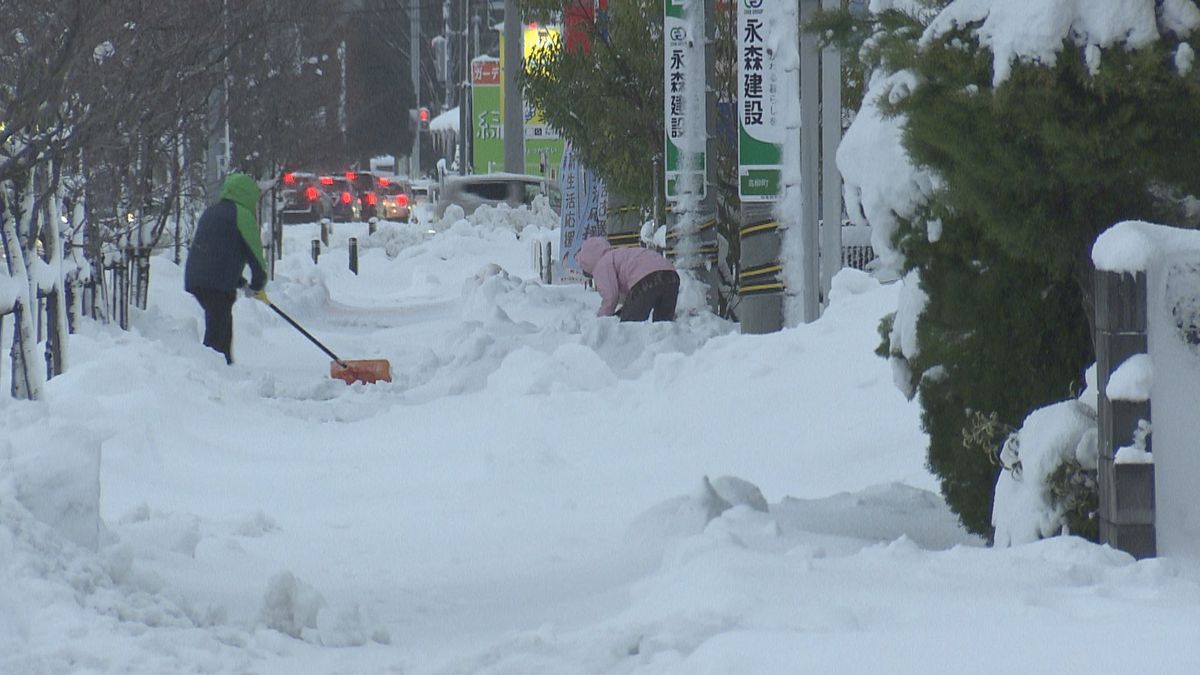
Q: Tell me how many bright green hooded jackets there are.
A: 1